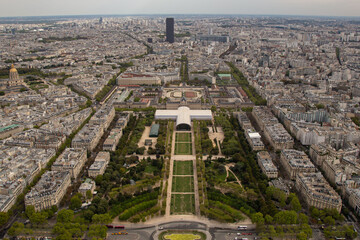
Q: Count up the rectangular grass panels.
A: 5